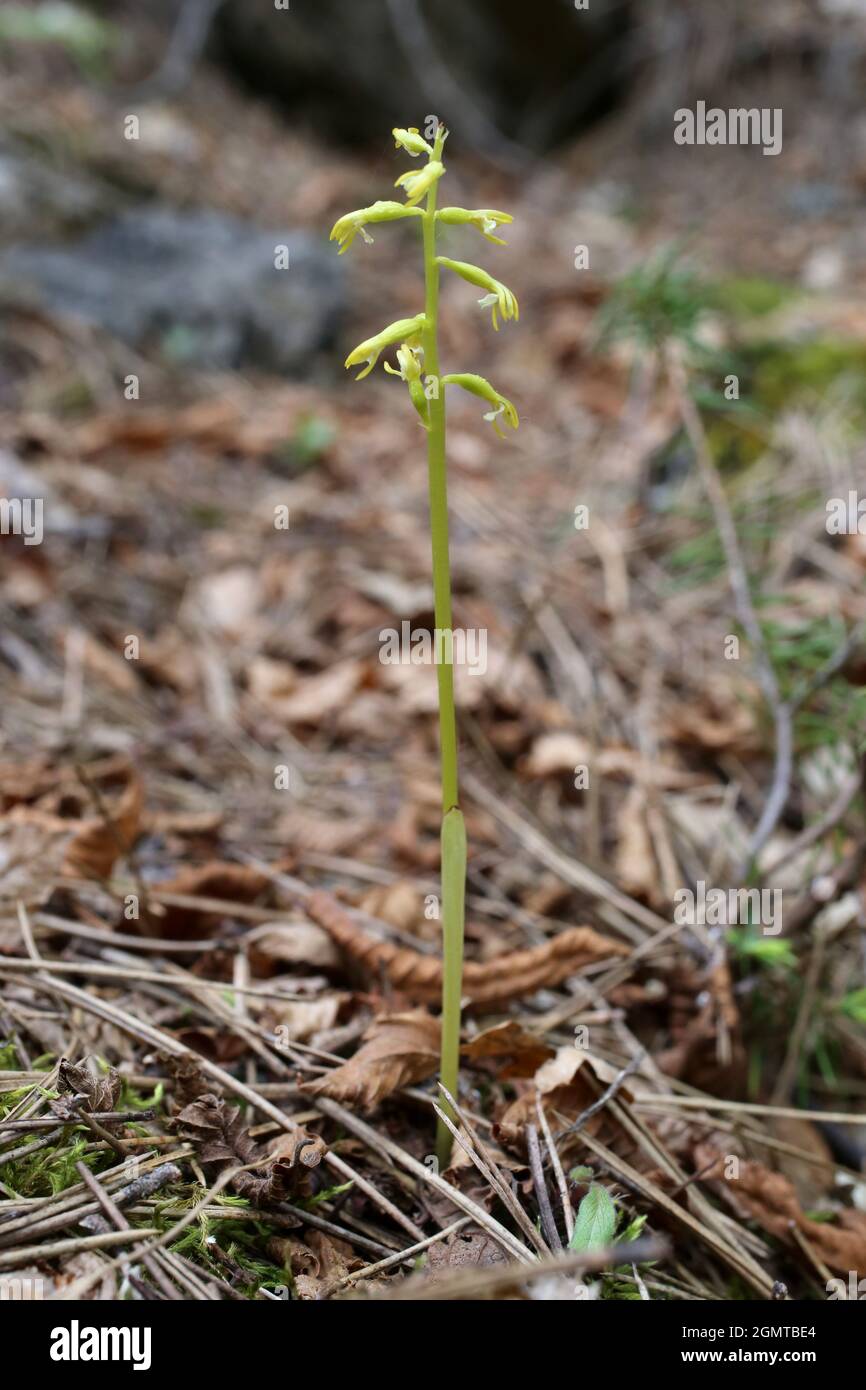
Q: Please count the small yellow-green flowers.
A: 8